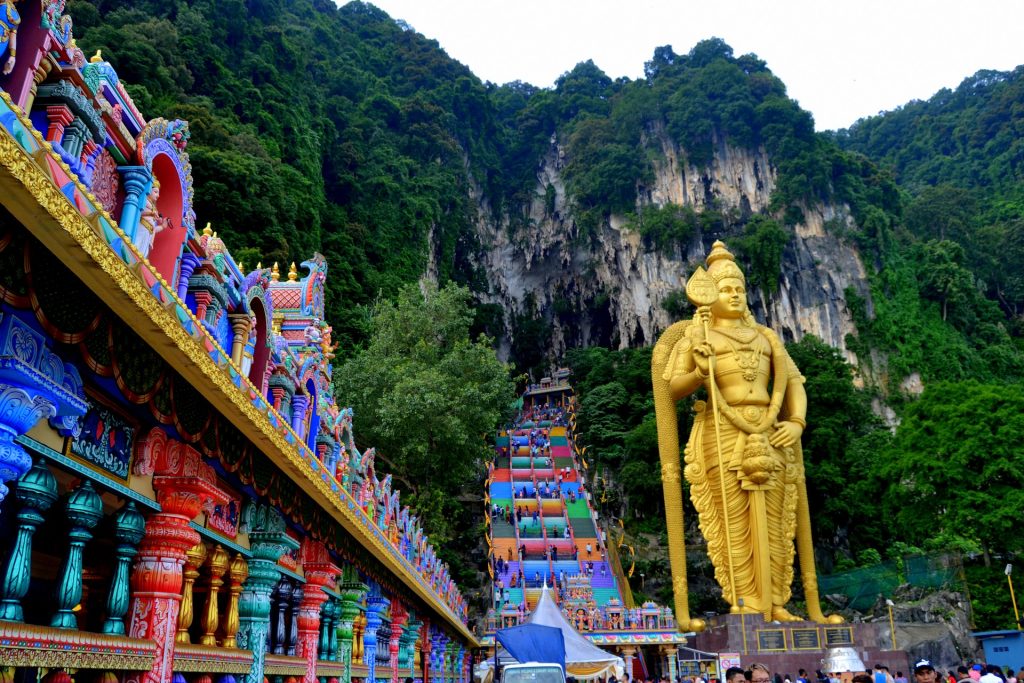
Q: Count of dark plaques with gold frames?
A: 3